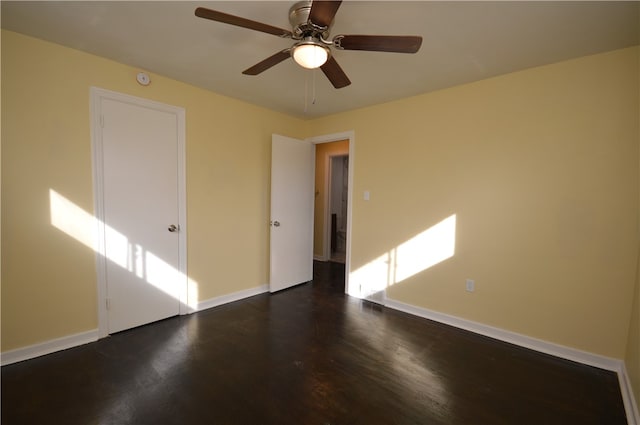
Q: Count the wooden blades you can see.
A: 5